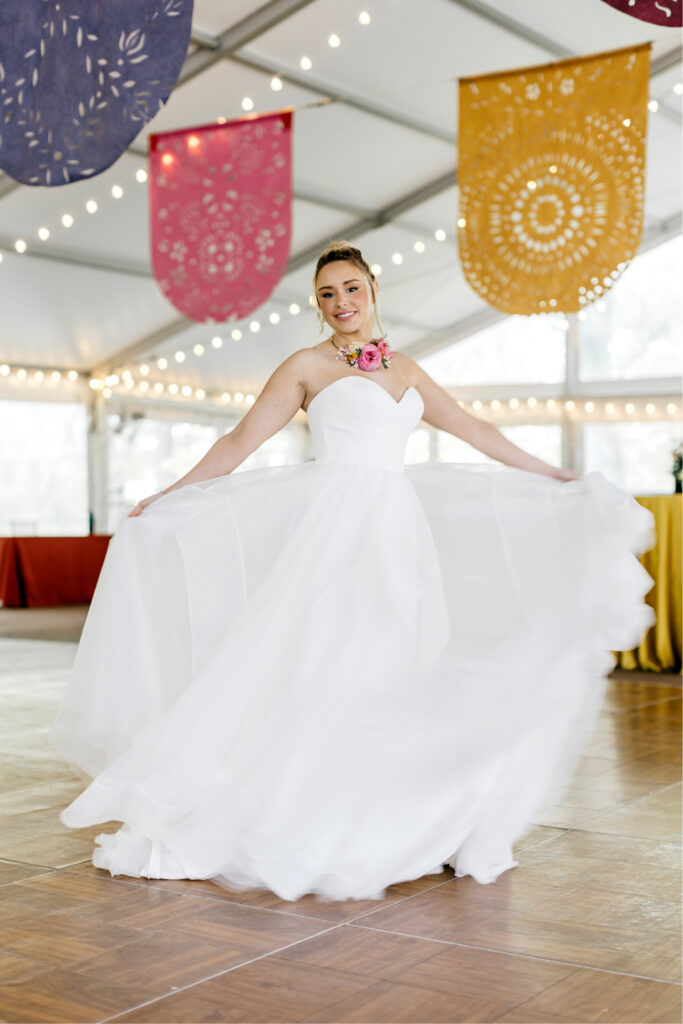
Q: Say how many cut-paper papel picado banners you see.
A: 4